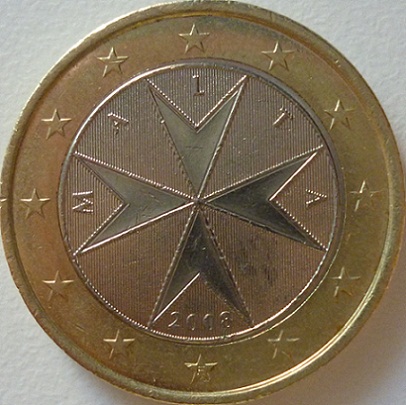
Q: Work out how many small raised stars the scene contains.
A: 12